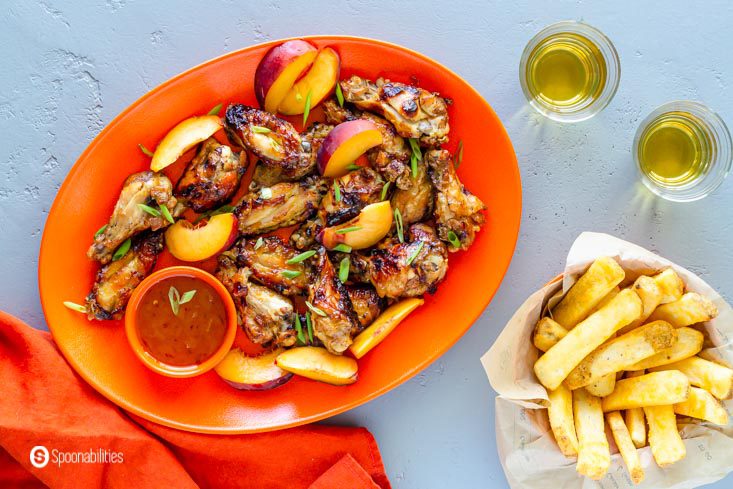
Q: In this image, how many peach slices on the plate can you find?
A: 9